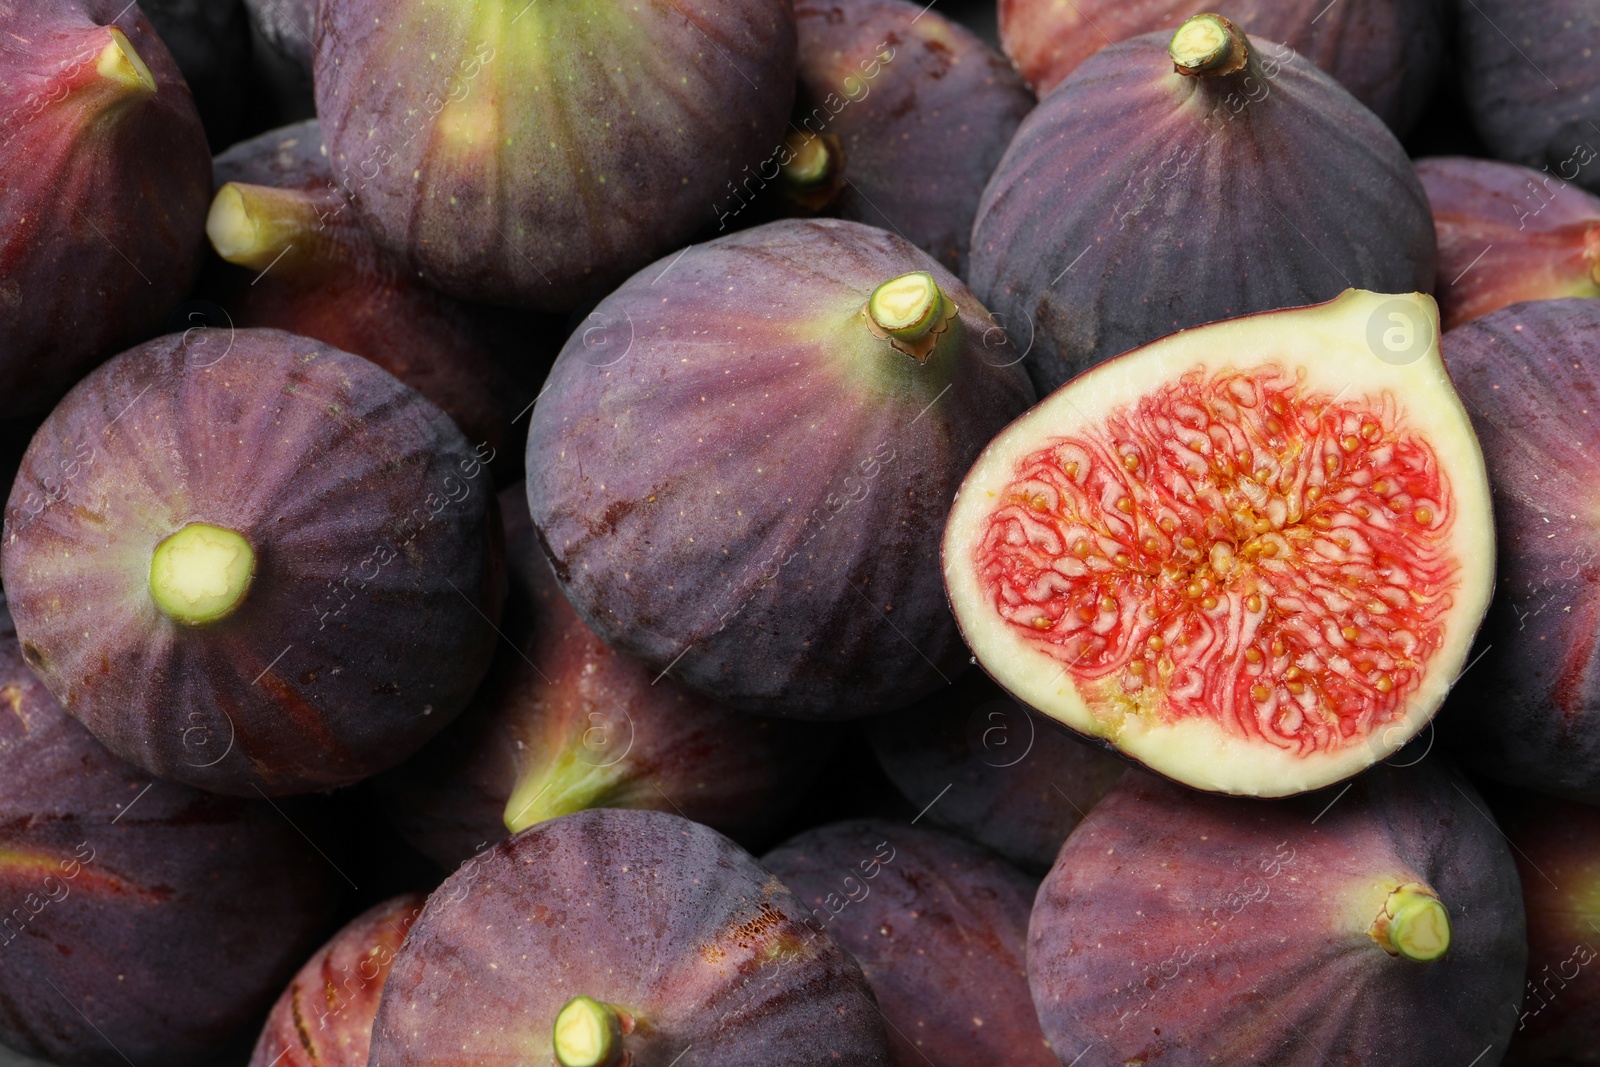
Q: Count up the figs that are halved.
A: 1